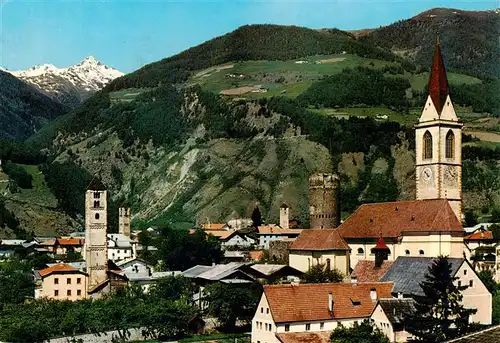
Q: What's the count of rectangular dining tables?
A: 0